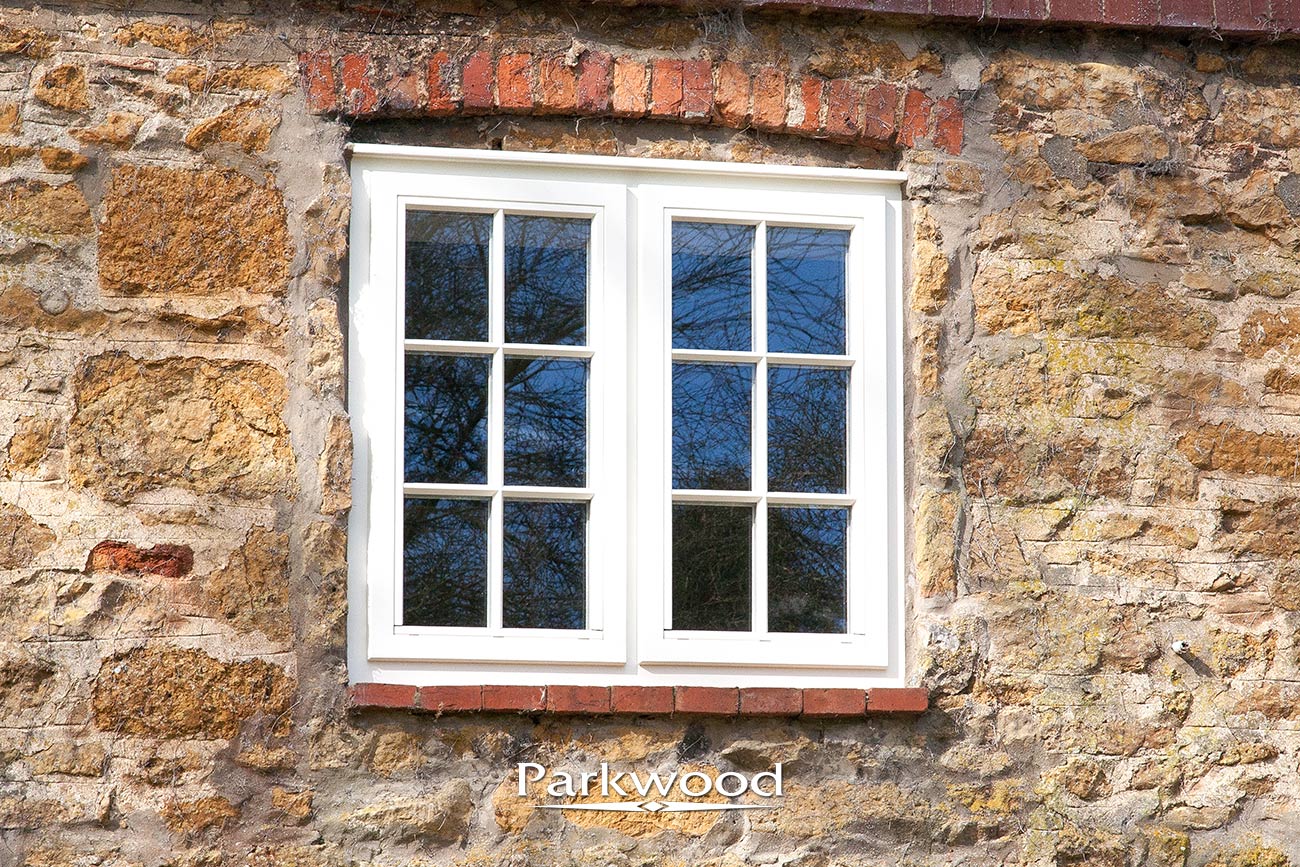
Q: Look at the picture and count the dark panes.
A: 12